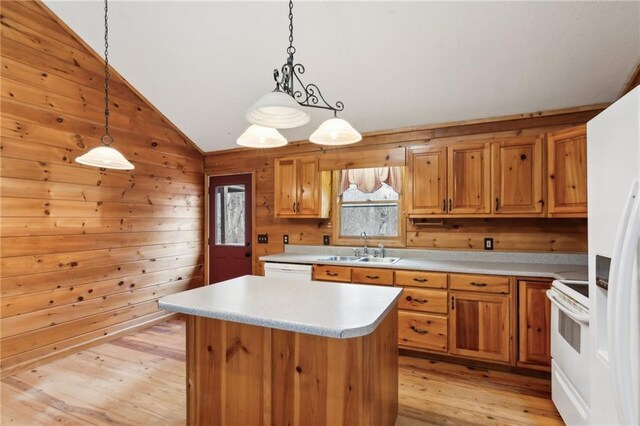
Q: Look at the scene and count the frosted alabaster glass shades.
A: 4